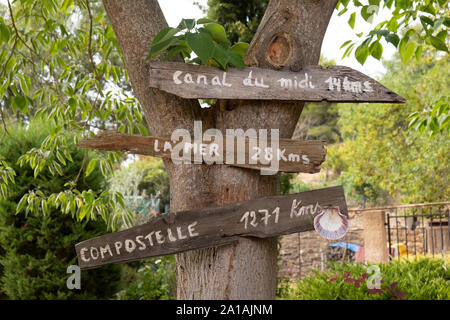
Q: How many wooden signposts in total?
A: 3